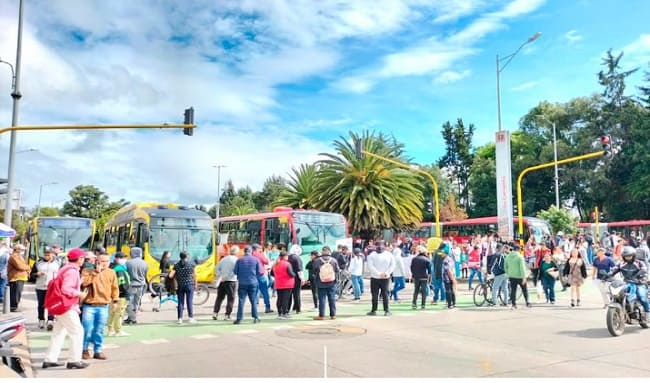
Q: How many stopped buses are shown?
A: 5